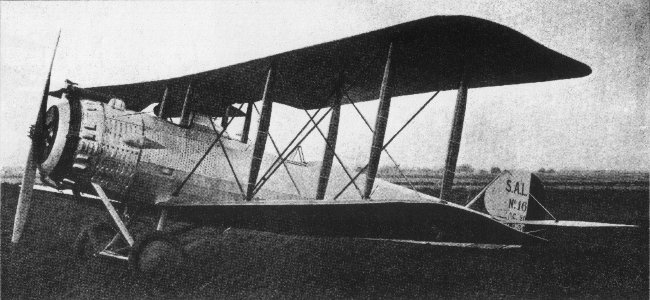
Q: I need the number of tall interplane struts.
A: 4